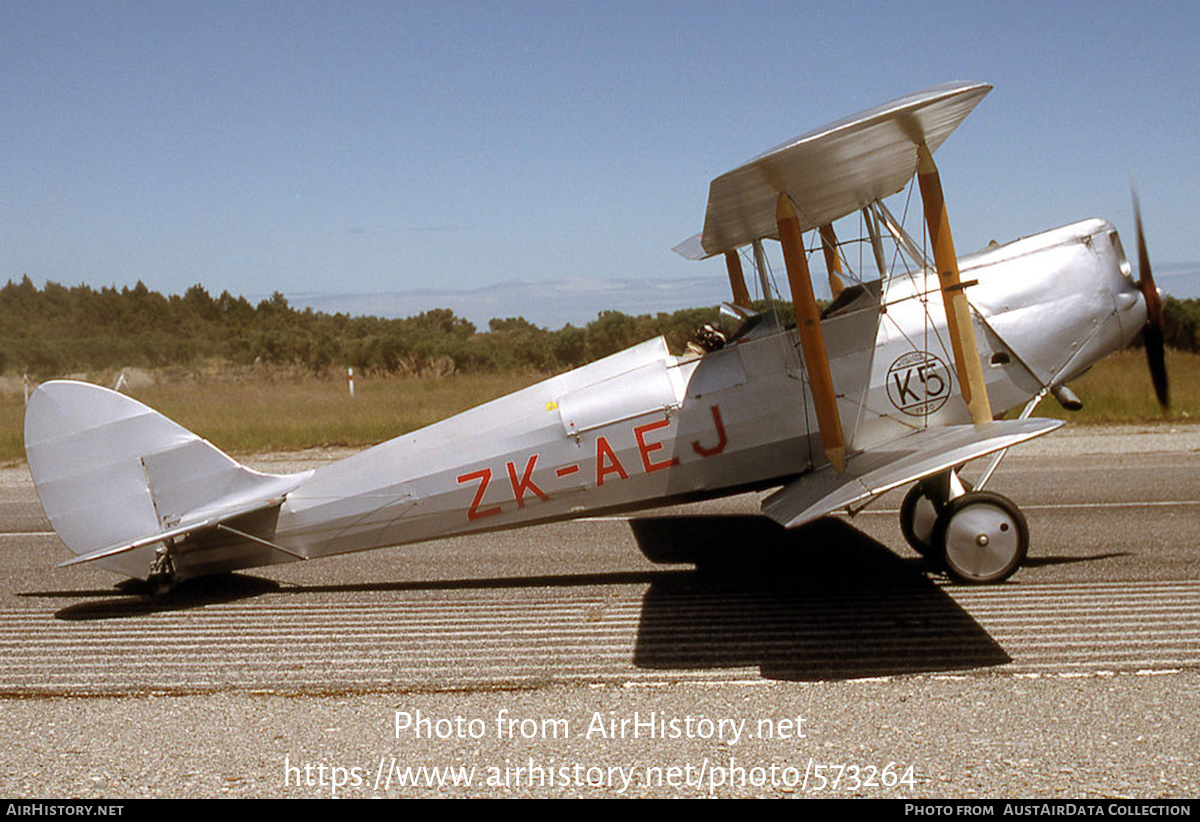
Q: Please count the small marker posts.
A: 2